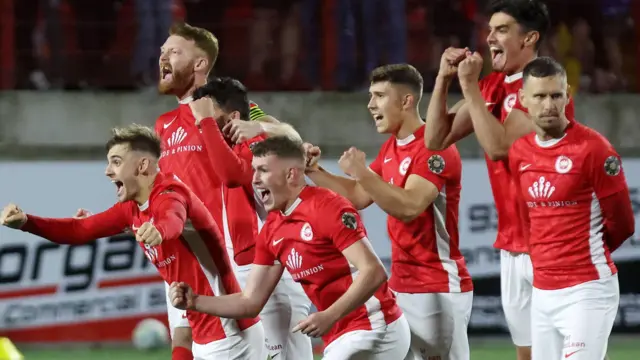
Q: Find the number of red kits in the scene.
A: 7